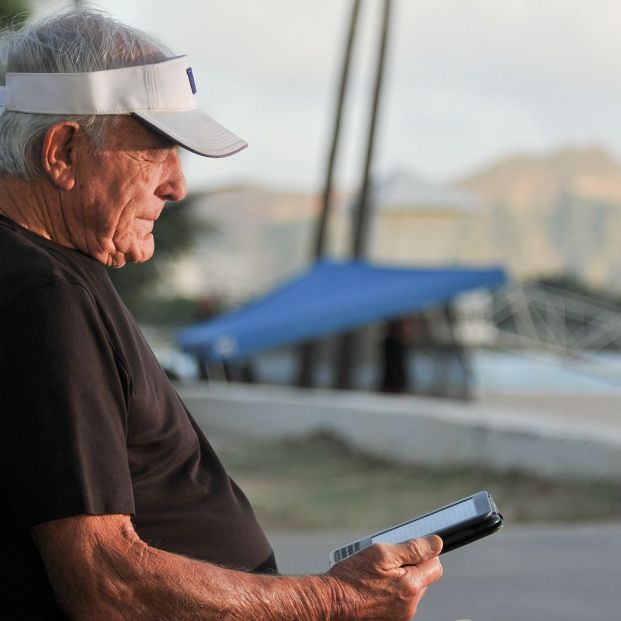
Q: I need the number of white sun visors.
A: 1